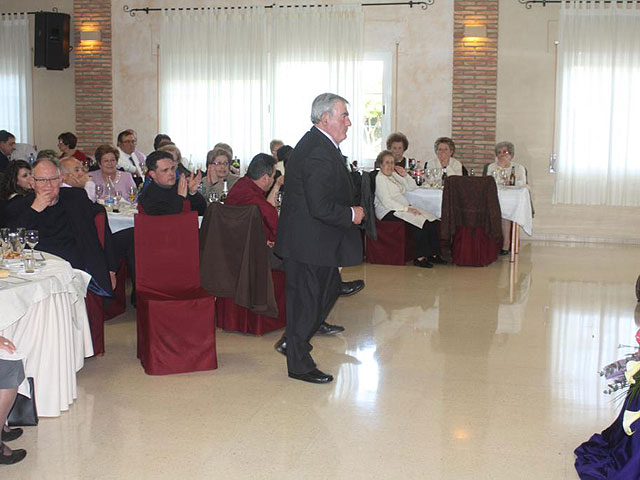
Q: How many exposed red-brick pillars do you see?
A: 2